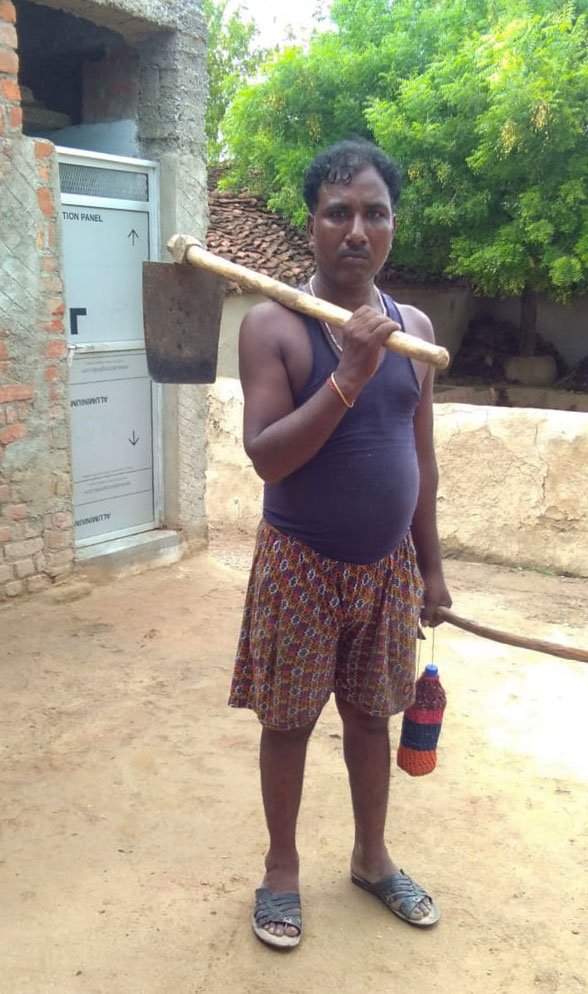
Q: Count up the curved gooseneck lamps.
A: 0